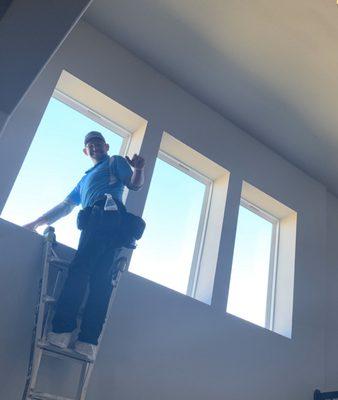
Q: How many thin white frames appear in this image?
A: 3